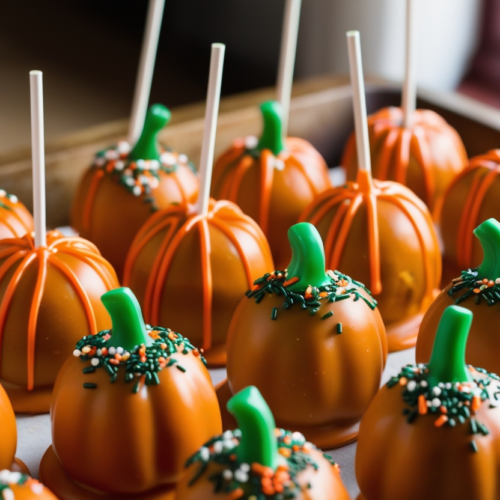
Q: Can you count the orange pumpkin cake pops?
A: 15